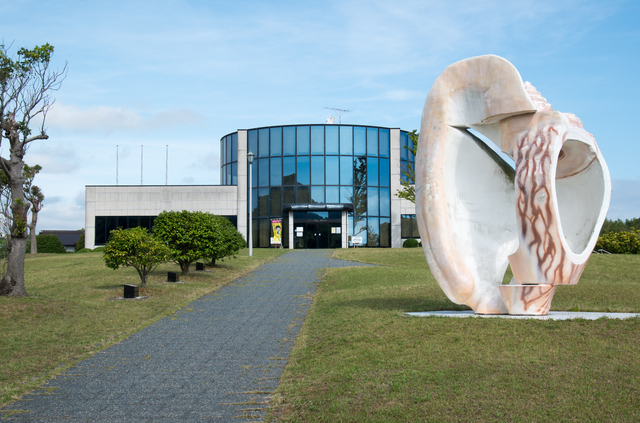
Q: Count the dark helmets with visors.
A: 0